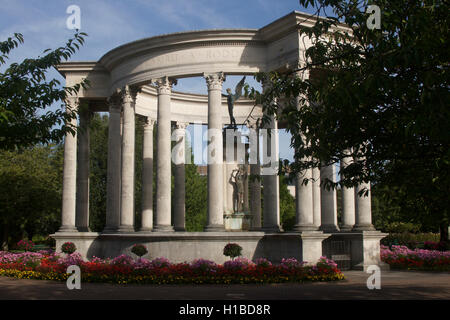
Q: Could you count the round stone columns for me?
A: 15